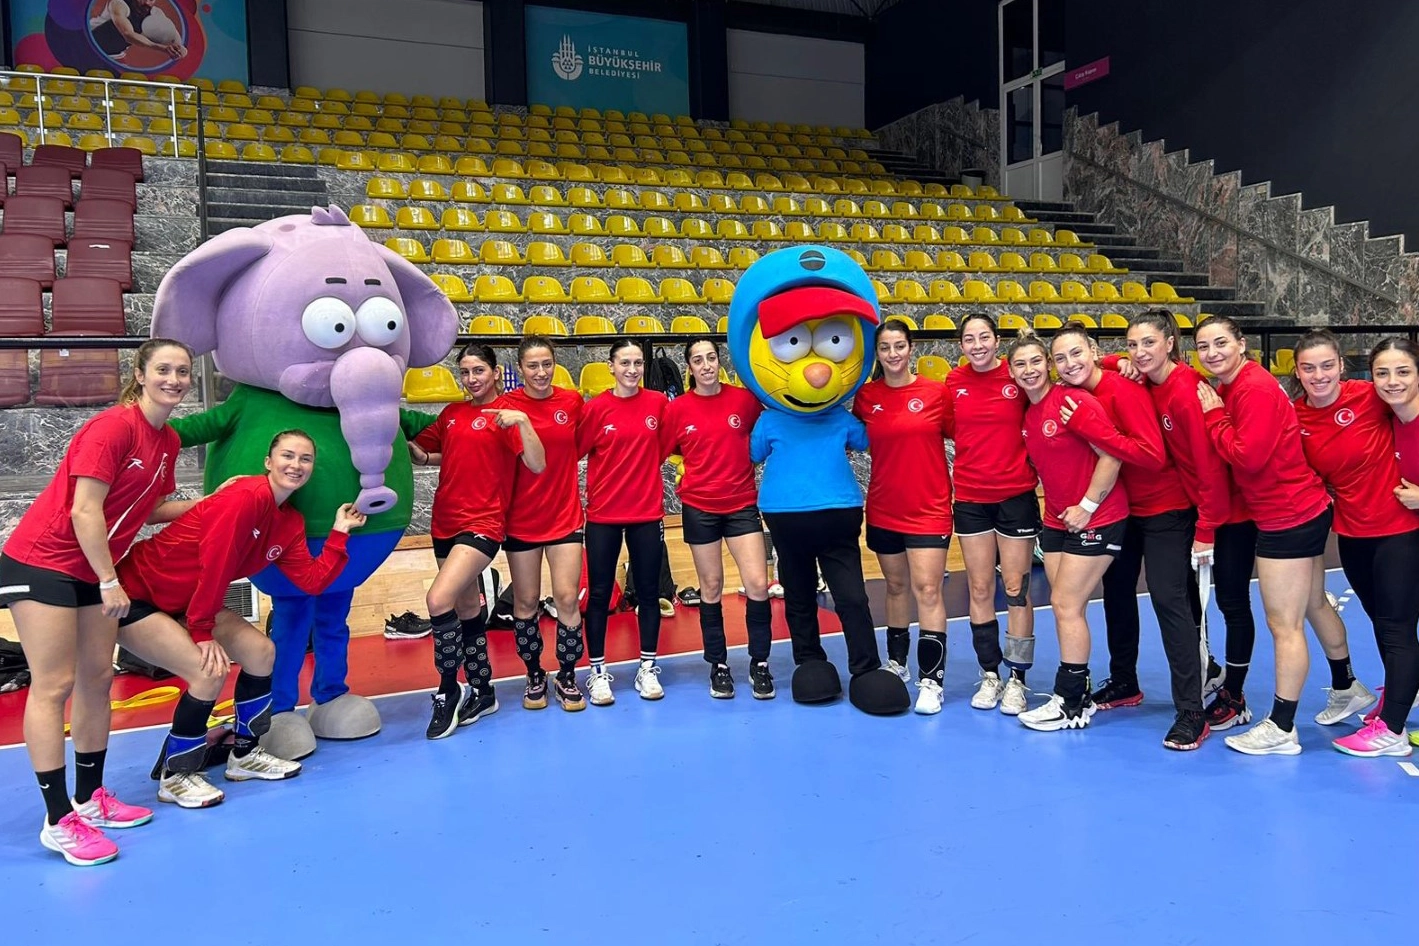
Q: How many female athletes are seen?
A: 14